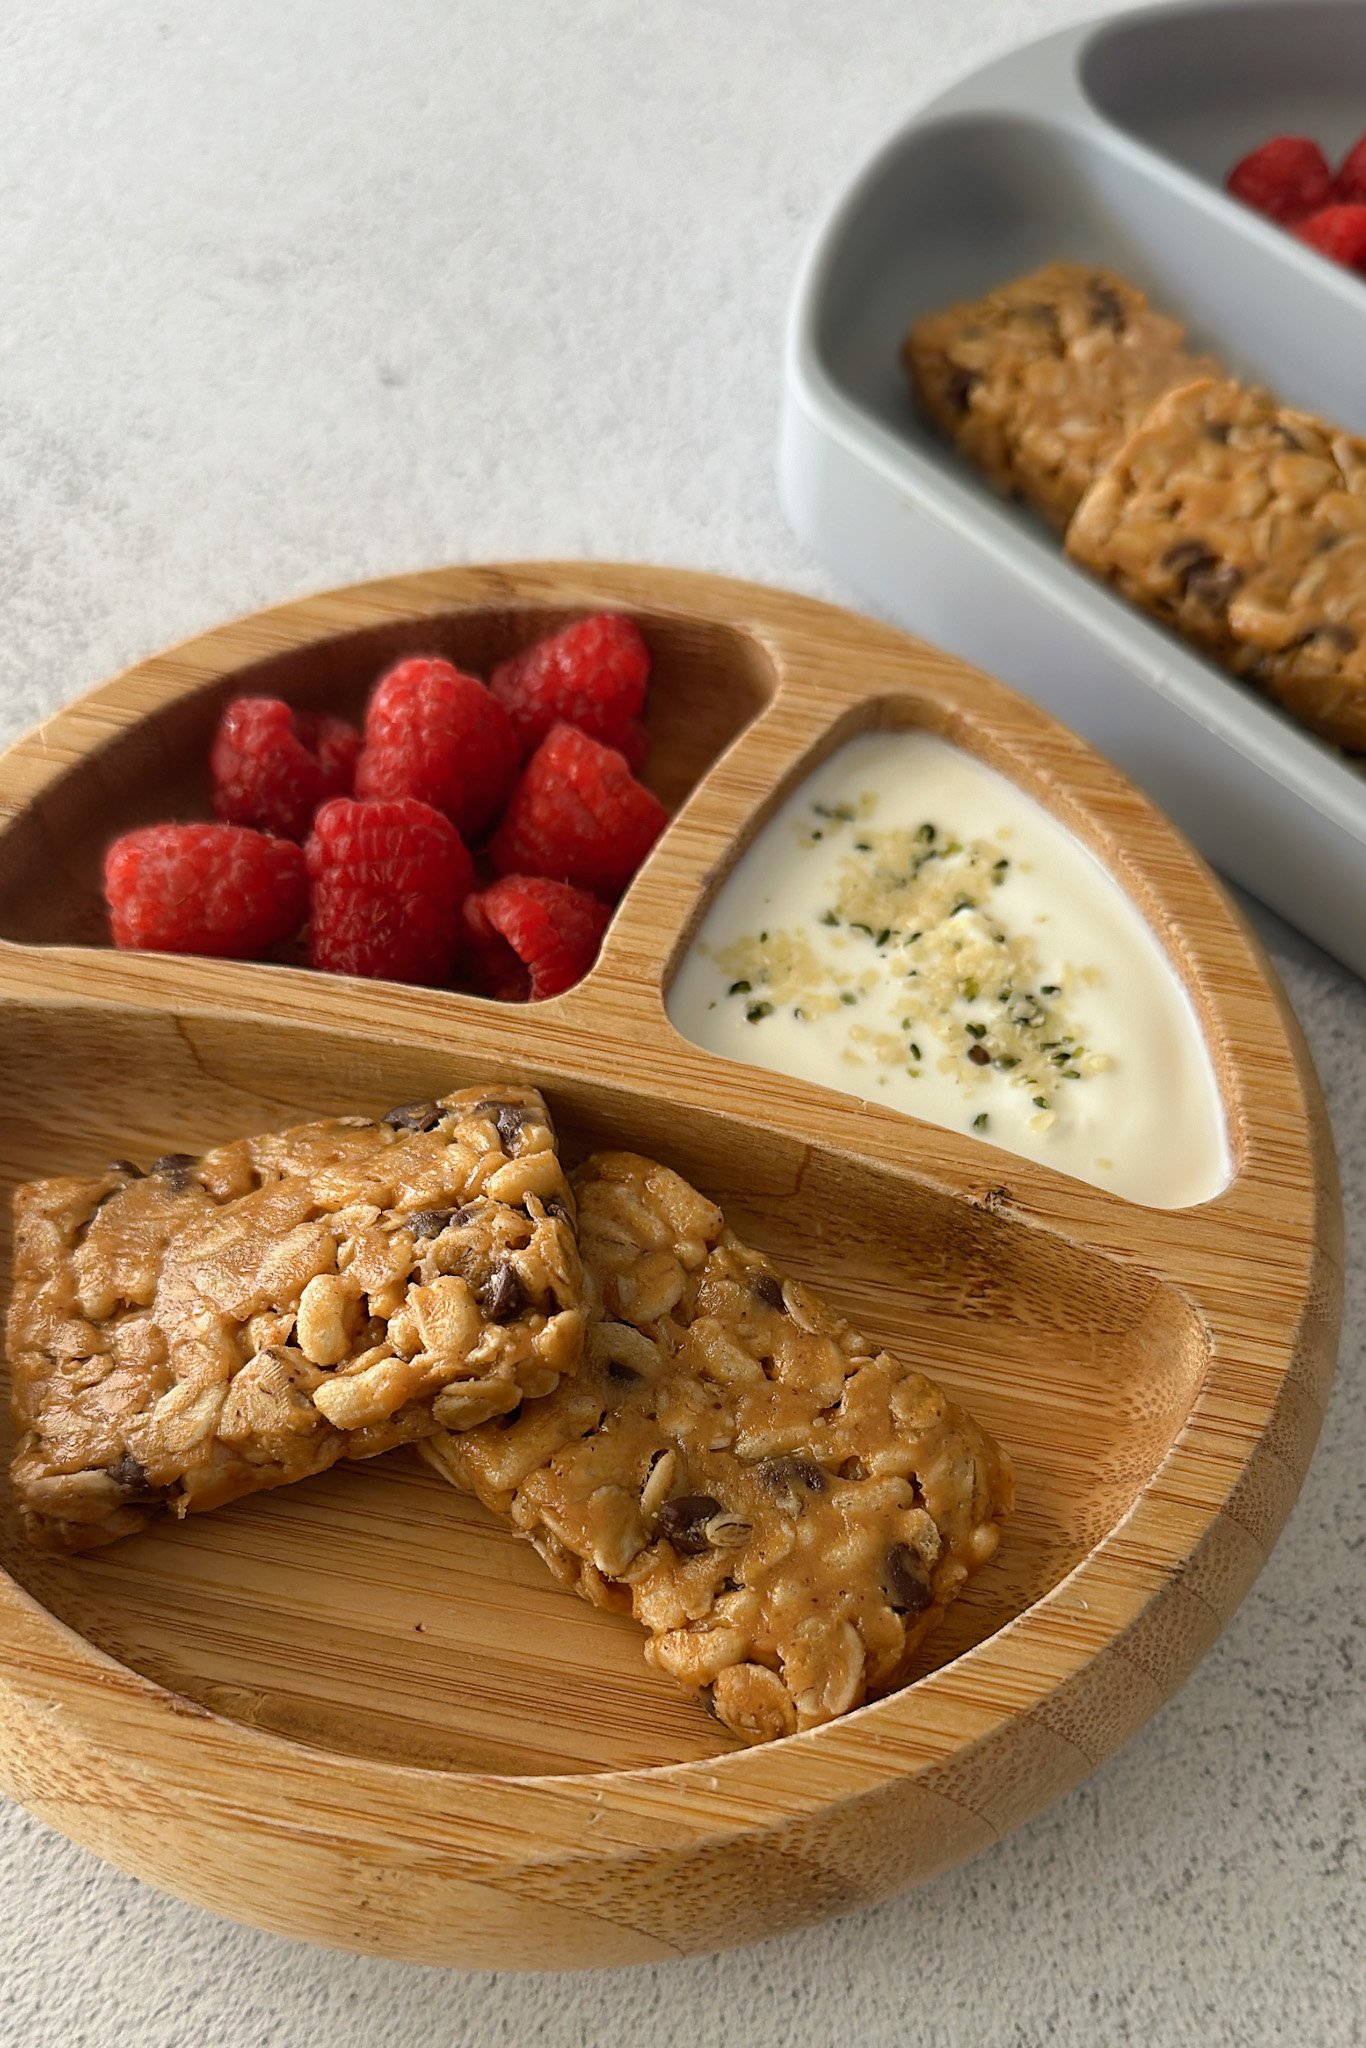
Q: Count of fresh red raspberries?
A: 10